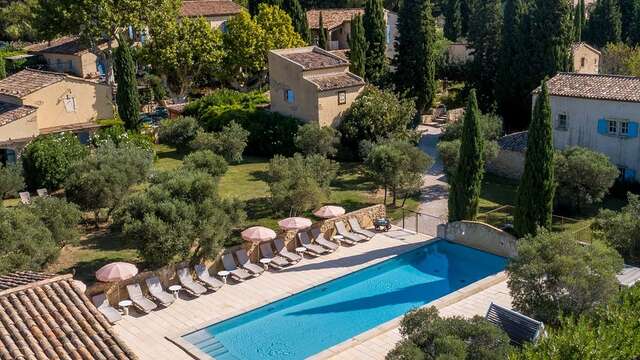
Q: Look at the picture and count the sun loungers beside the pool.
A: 13